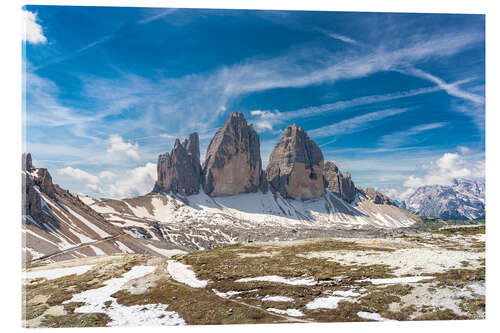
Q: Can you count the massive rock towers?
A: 3